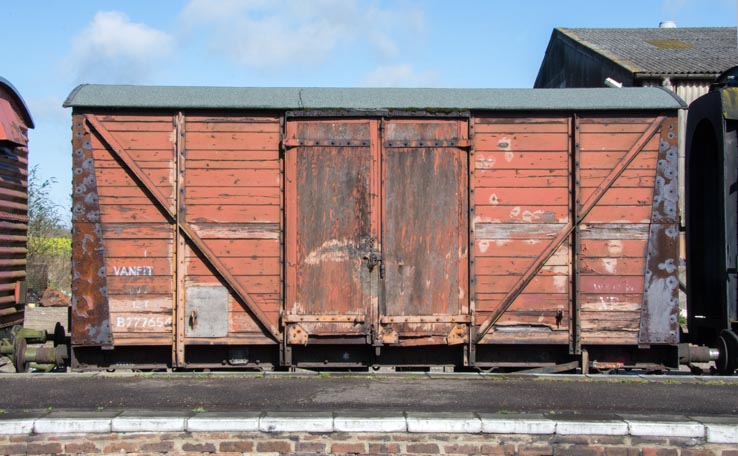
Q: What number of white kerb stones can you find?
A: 11